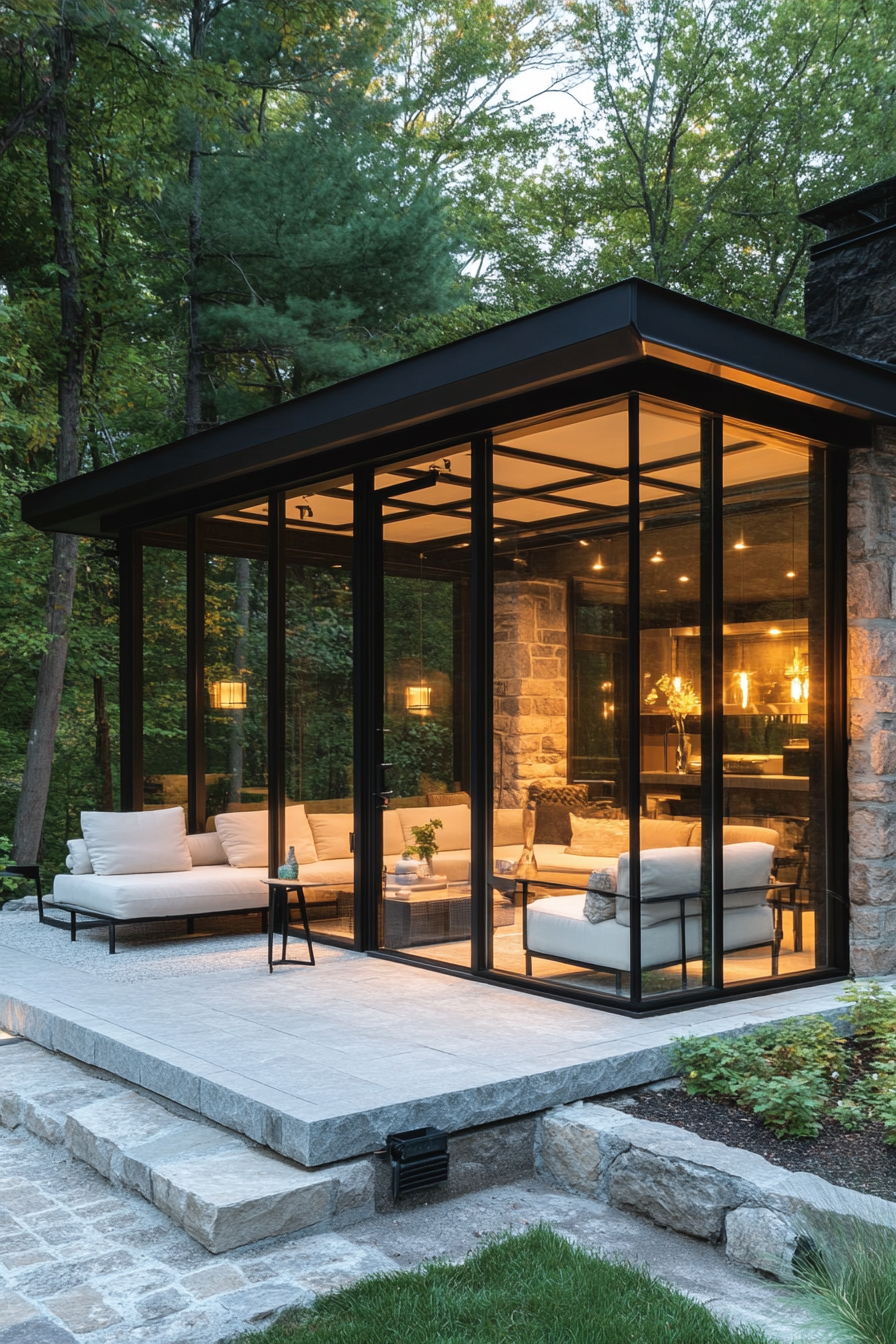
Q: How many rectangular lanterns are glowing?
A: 2